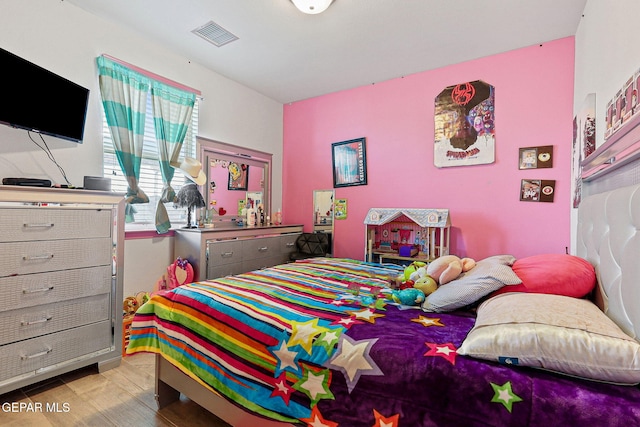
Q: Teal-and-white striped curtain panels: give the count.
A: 2